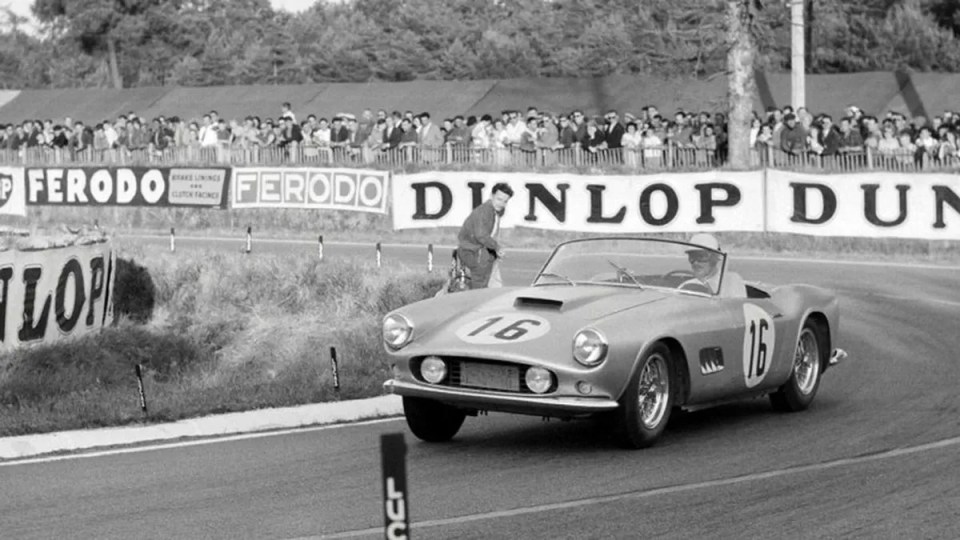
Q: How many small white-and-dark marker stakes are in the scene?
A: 7